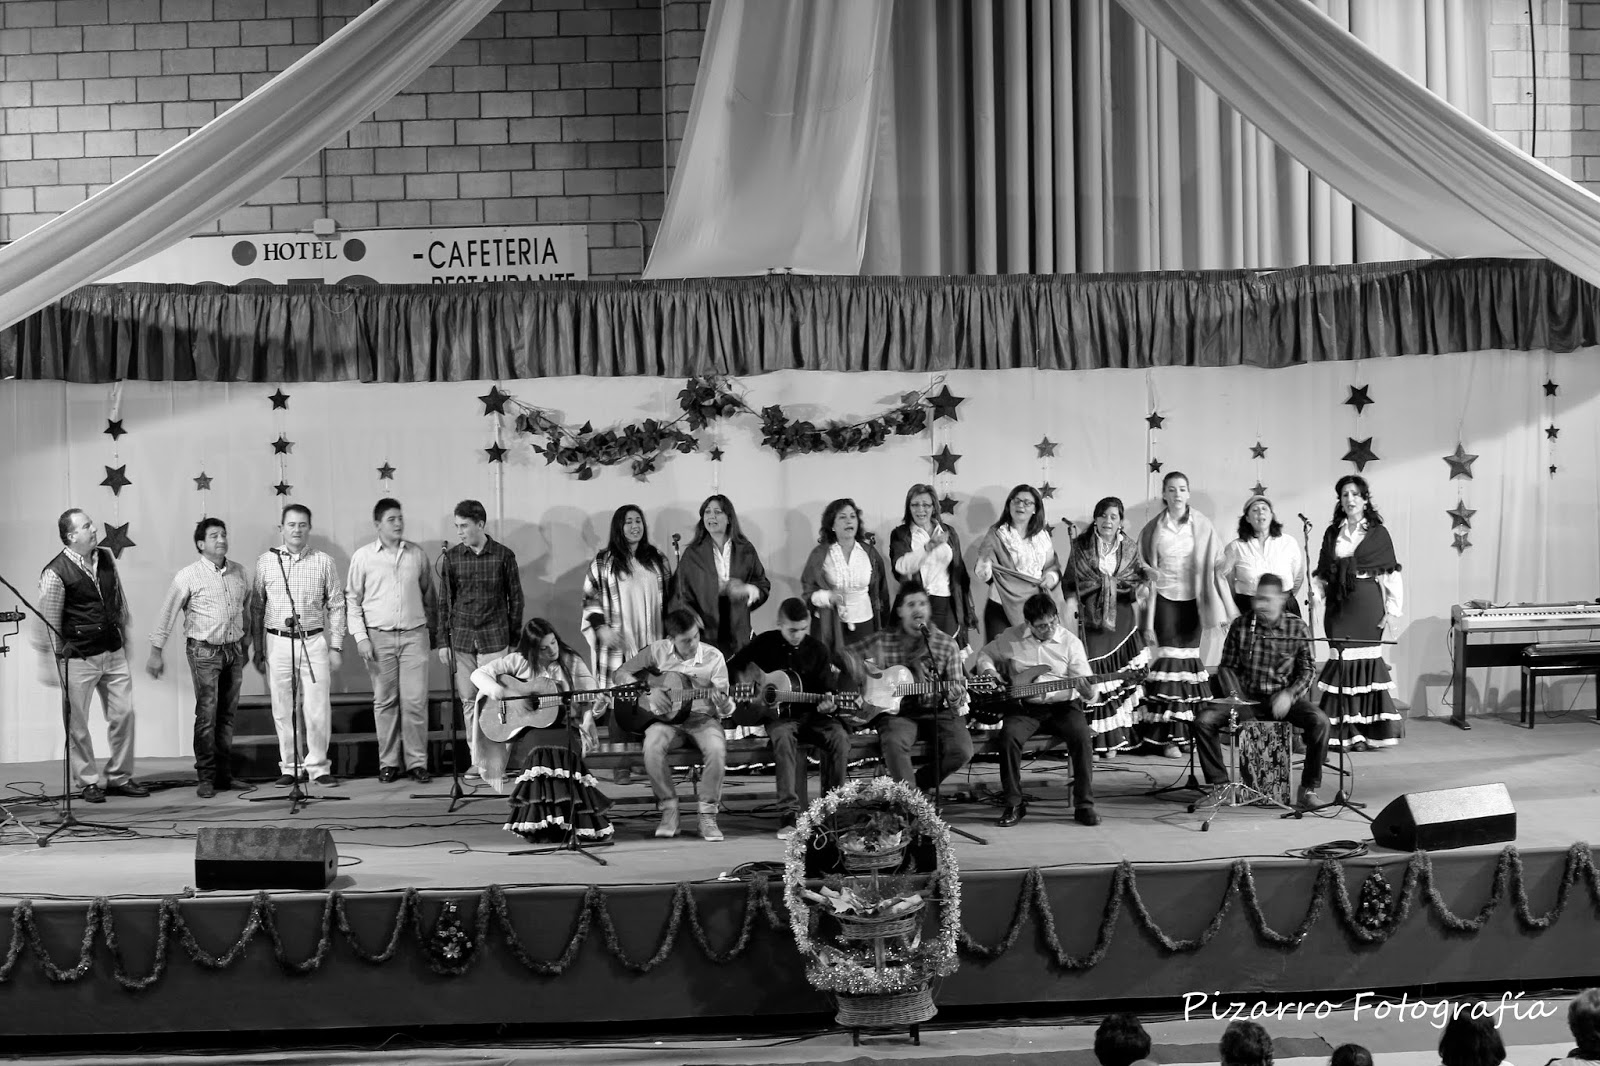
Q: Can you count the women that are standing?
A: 9